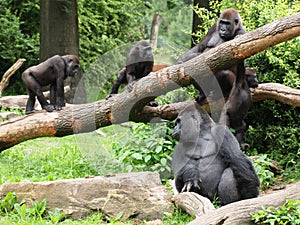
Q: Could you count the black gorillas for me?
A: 5